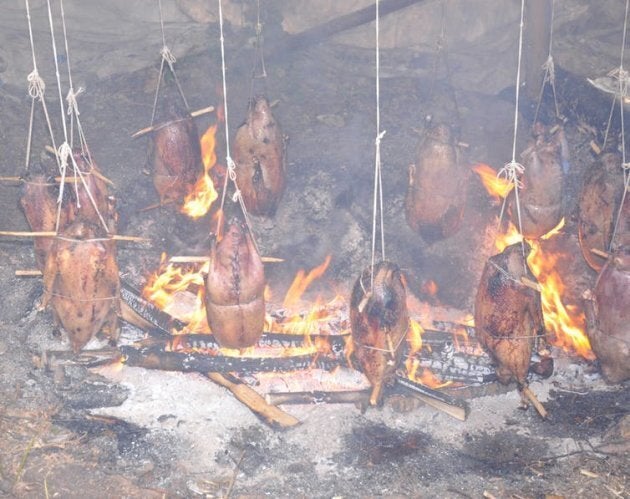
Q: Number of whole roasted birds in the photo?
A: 12